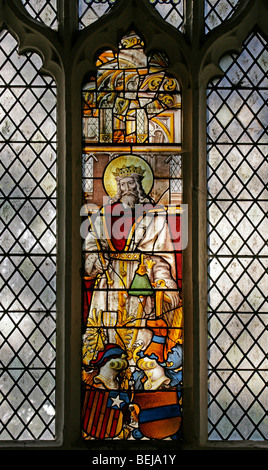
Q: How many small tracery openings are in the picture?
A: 4